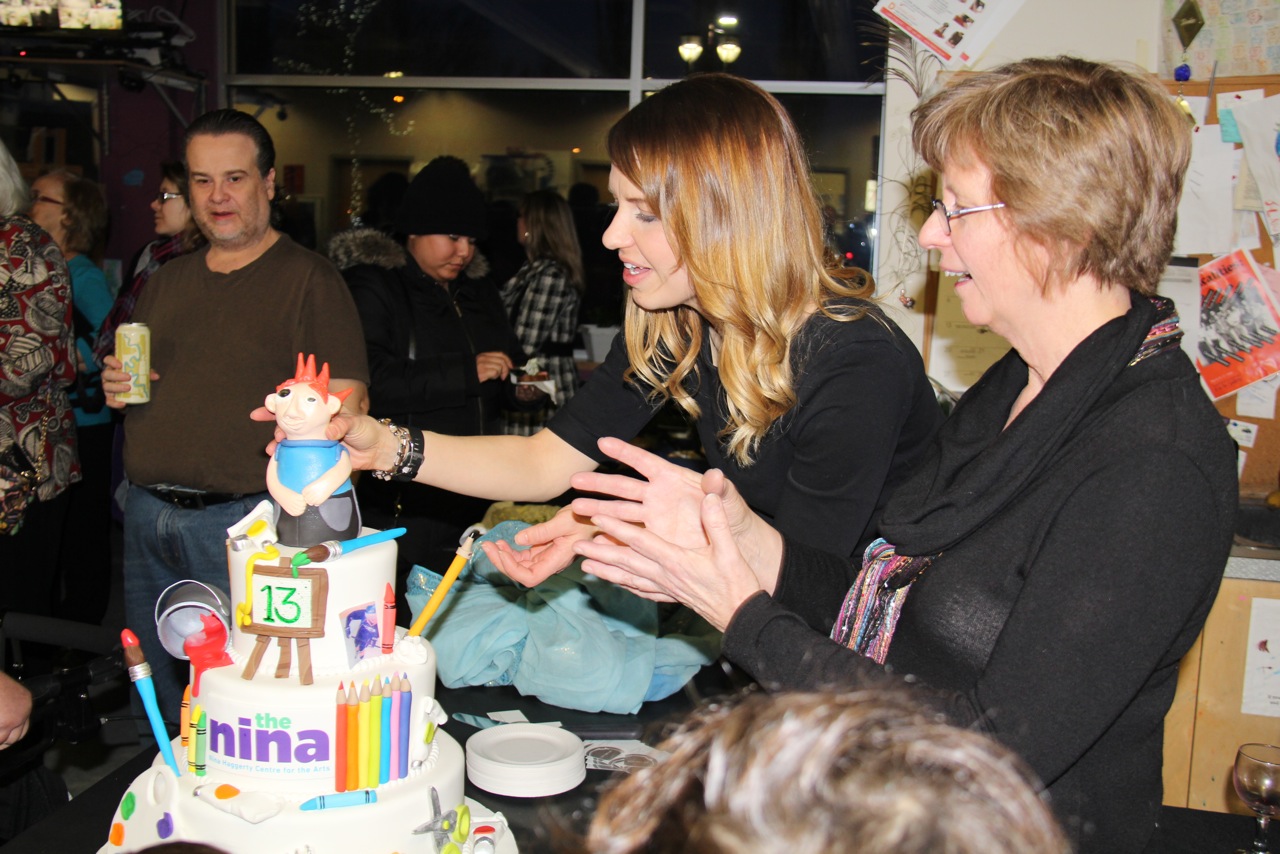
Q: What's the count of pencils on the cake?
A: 8